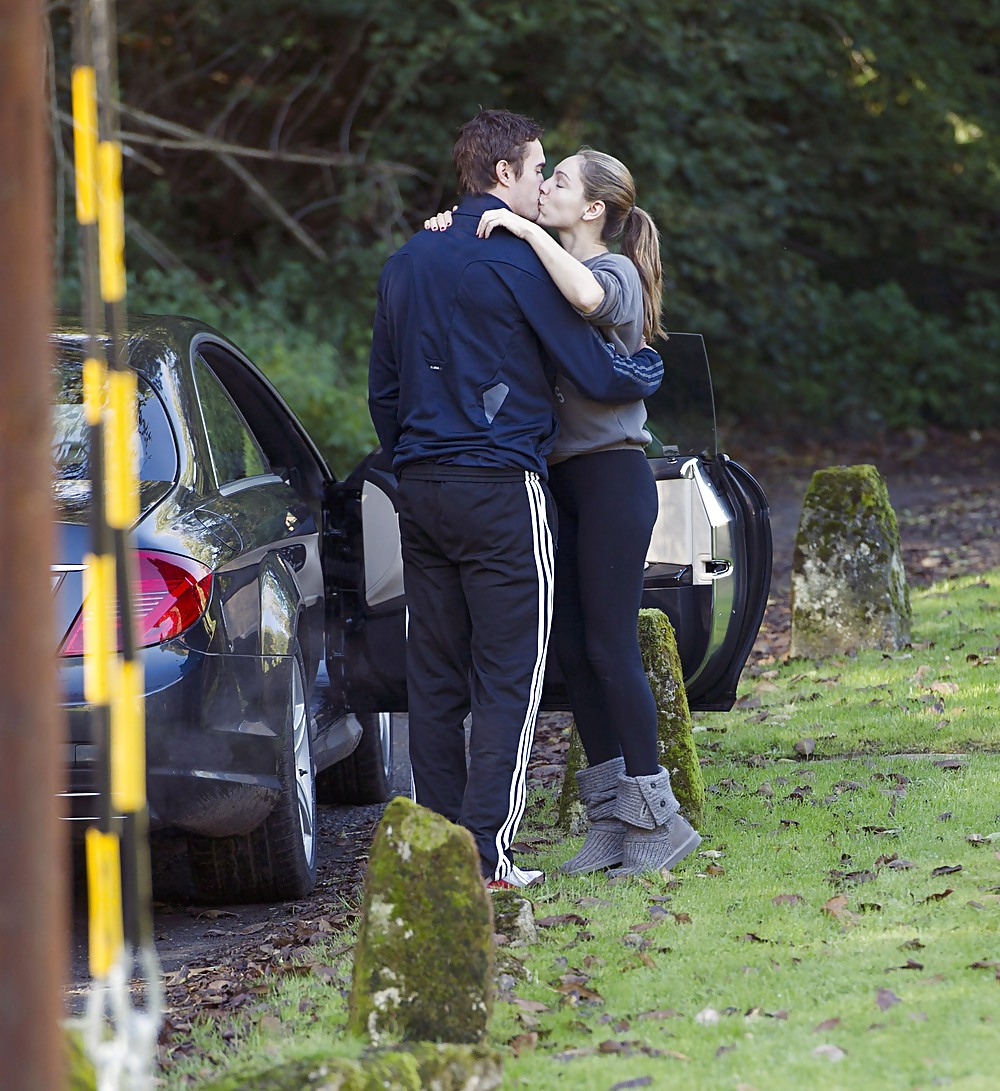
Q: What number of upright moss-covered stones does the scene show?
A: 3